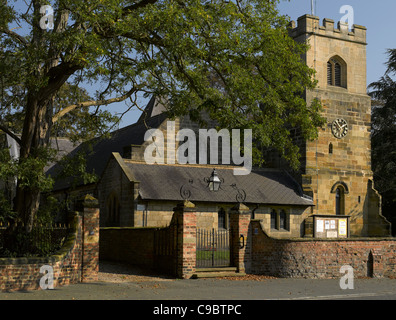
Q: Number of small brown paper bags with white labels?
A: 0